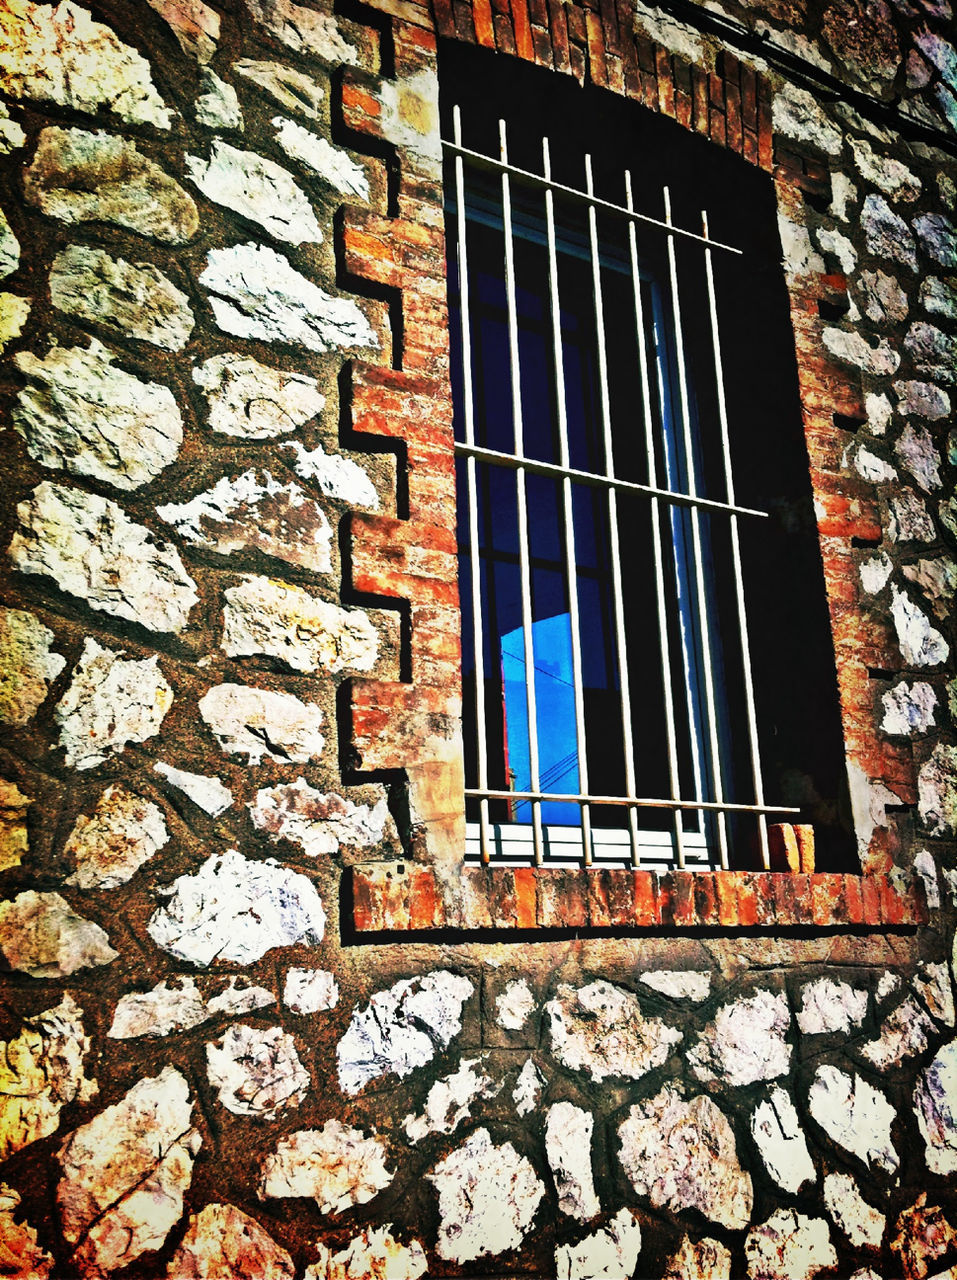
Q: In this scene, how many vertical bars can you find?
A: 7